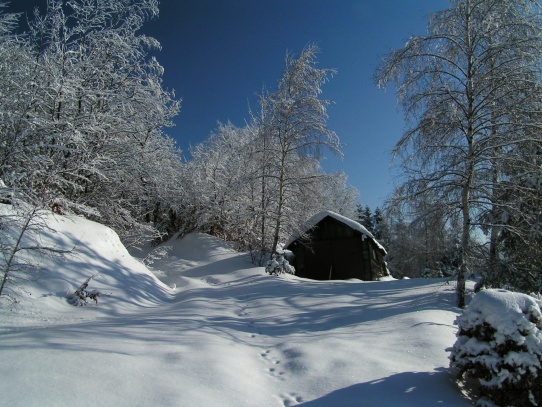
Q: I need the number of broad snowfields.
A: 1